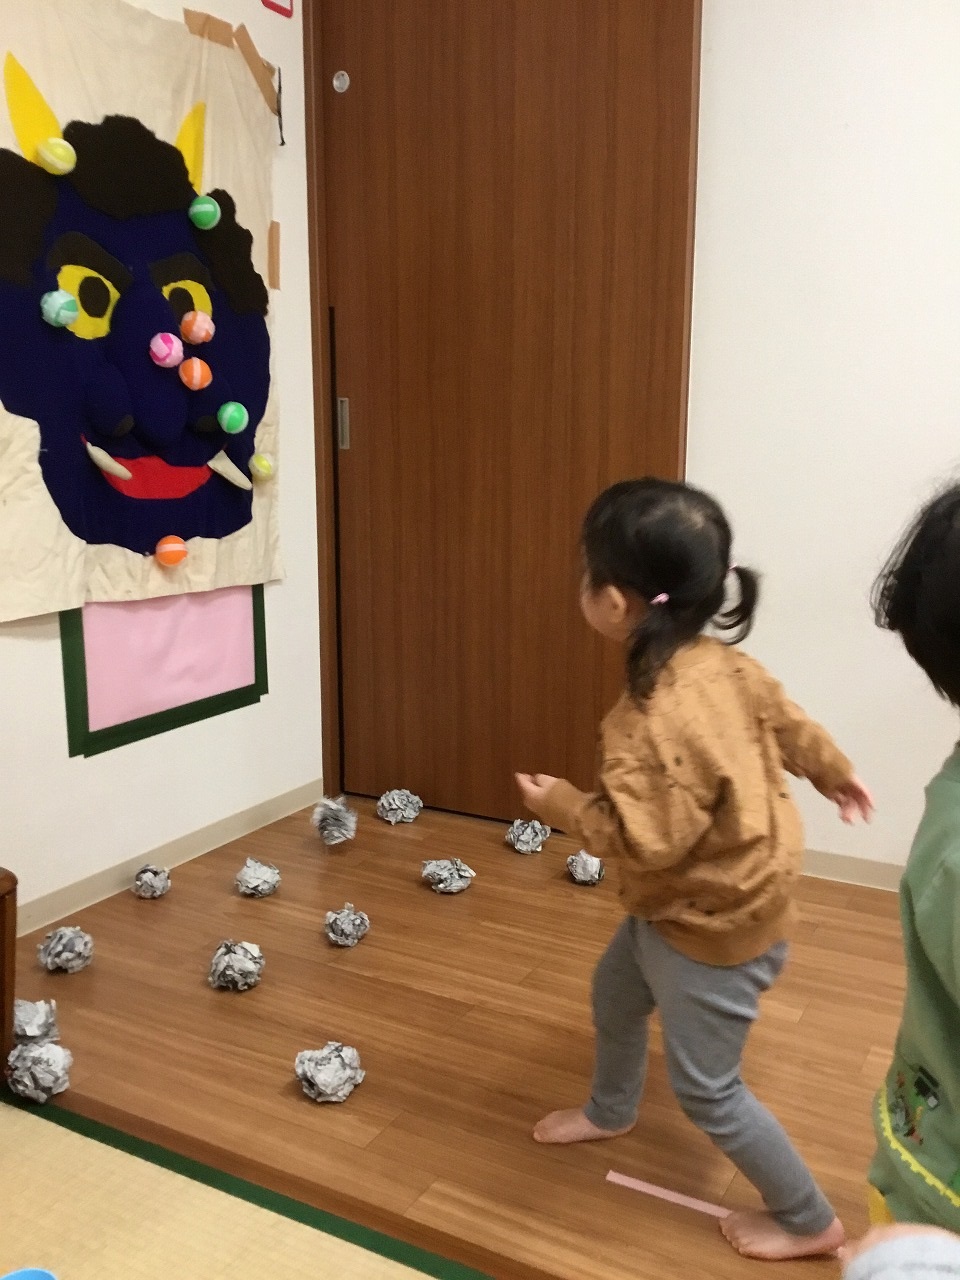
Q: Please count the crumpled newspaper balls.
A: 13